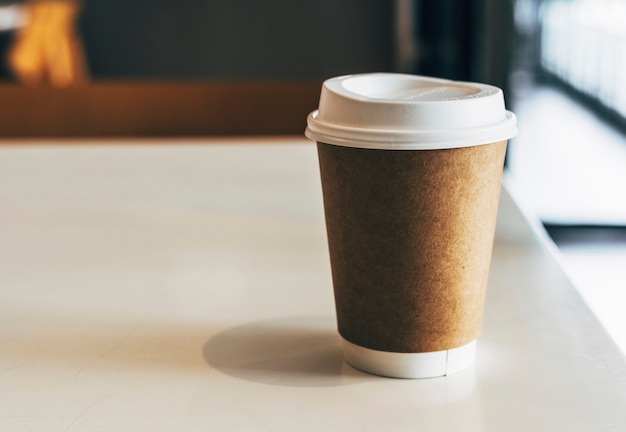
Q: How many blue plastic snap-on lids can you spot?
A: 0